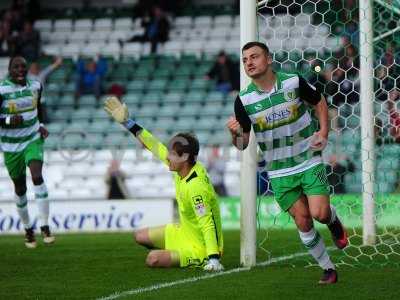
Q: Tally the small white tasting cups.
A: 0